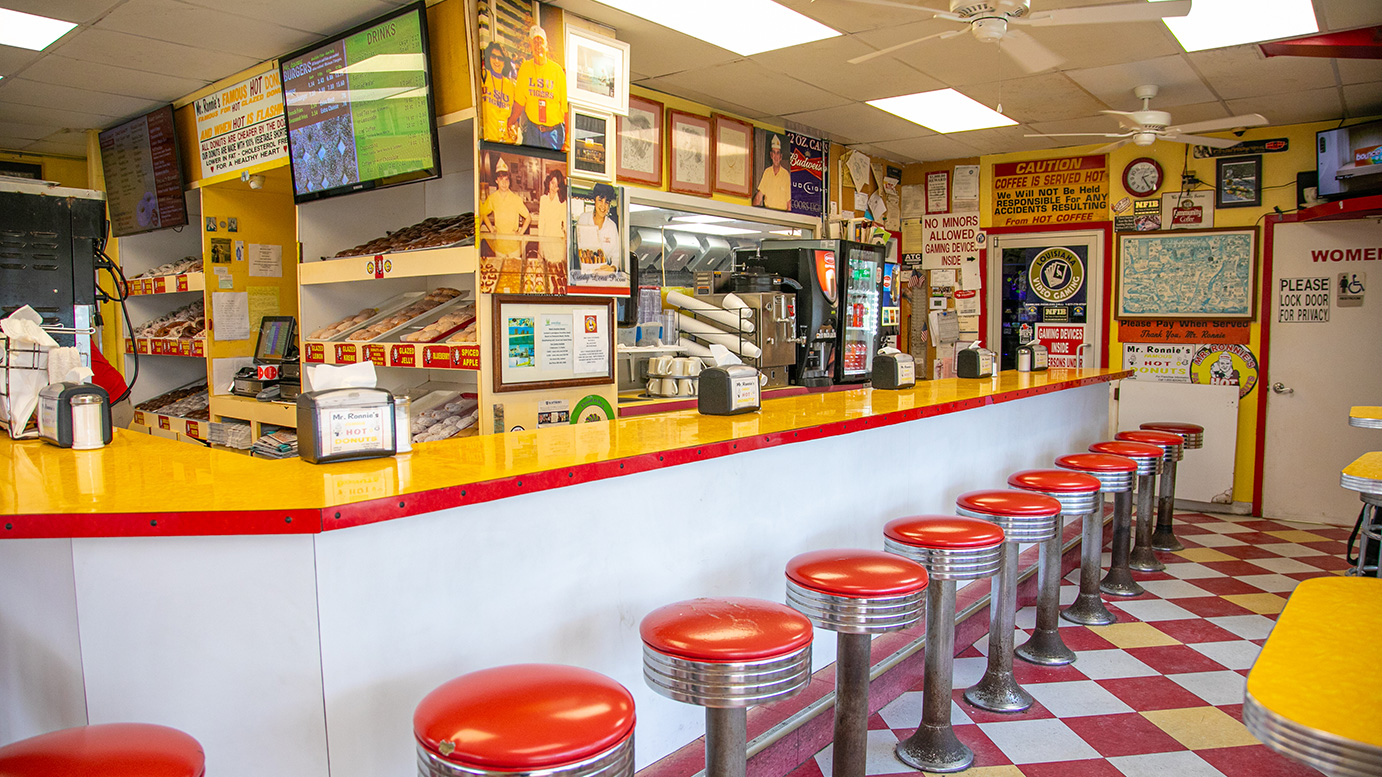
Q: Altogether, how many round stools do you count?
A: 11